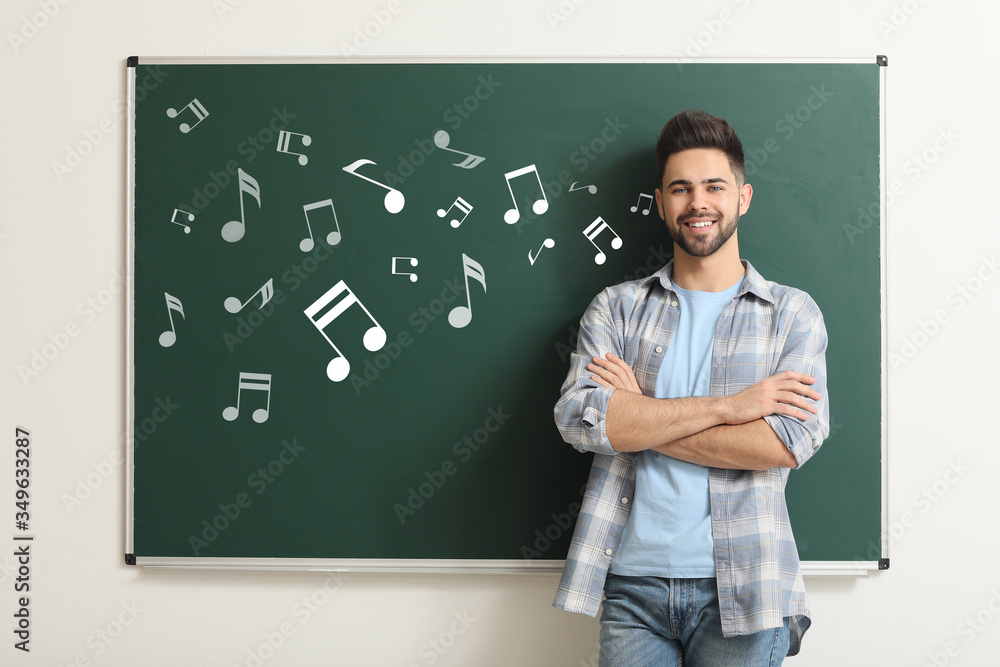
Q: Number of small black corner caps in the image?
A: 4